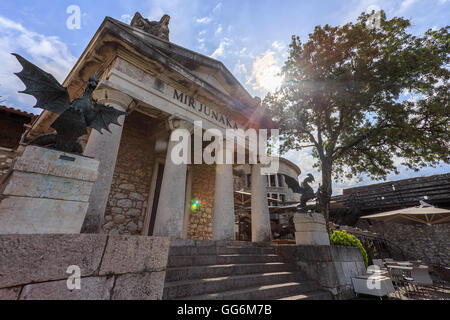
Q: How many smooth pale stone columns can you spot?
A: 4